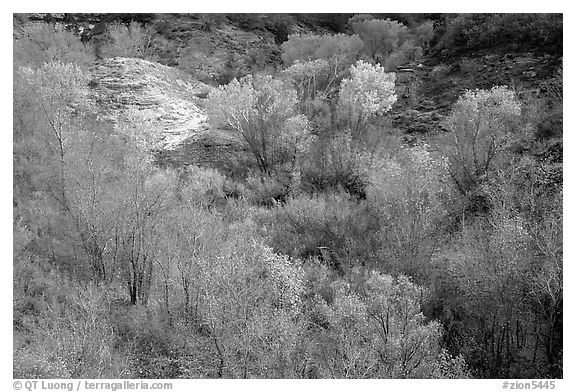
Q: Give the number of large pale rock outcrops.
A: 1